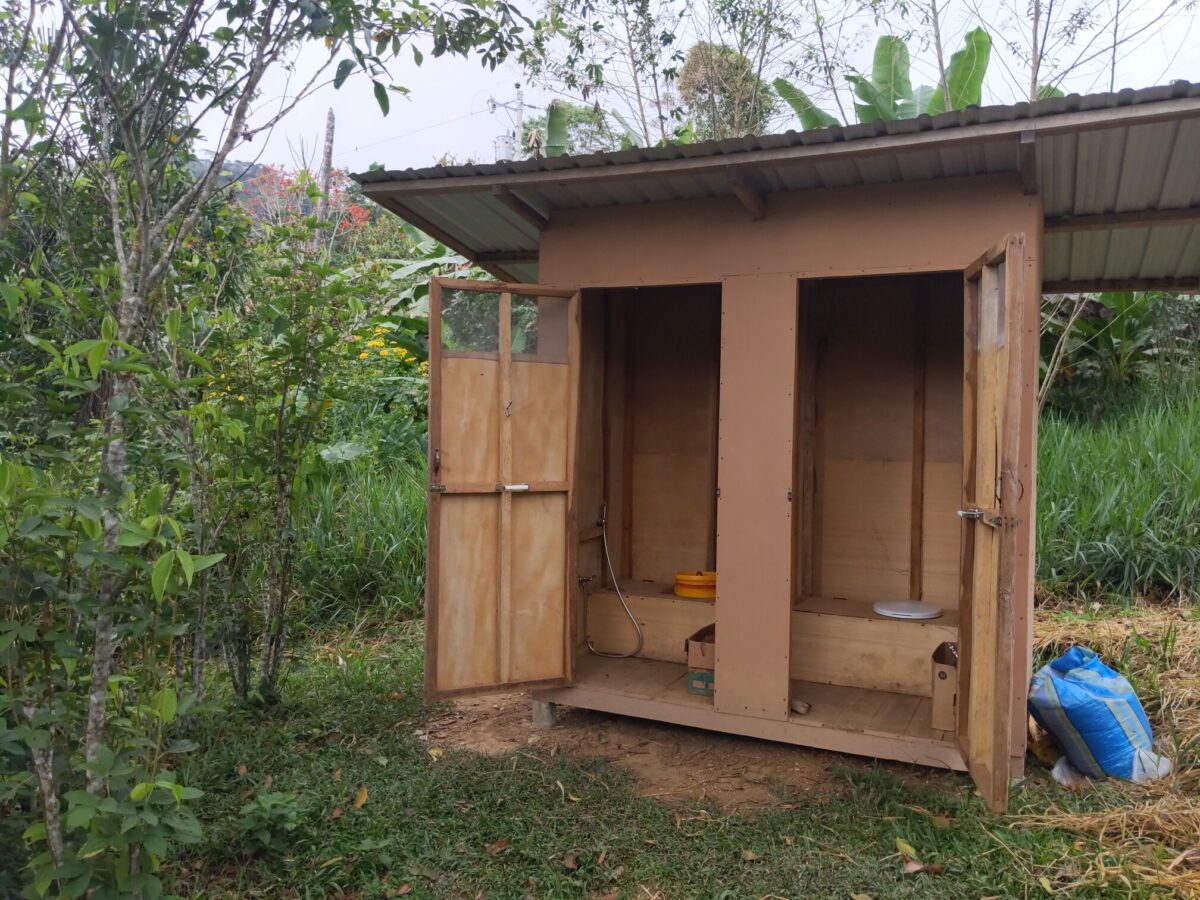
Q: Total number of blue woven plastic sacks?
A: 1